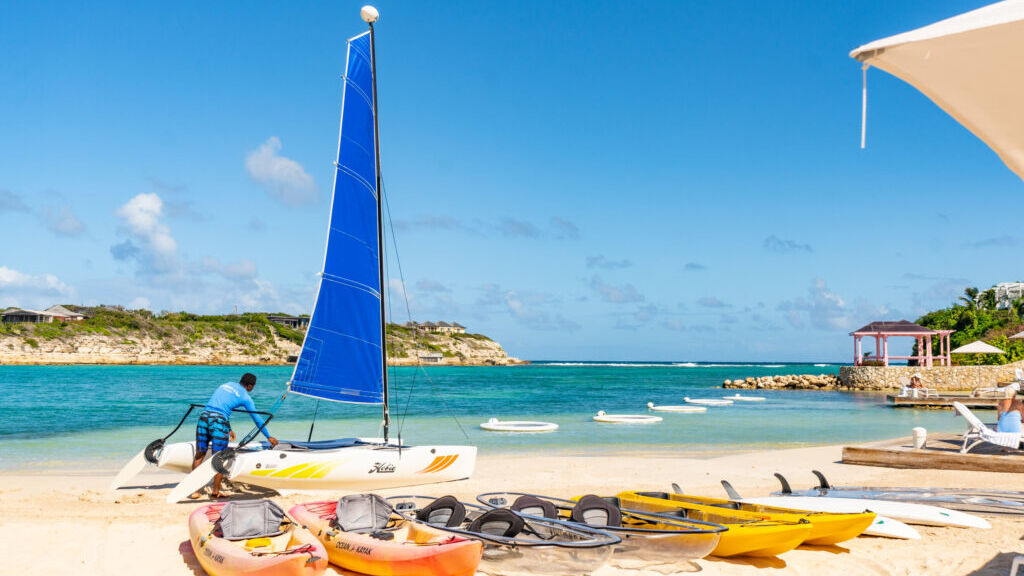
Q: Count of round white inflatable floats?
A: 5